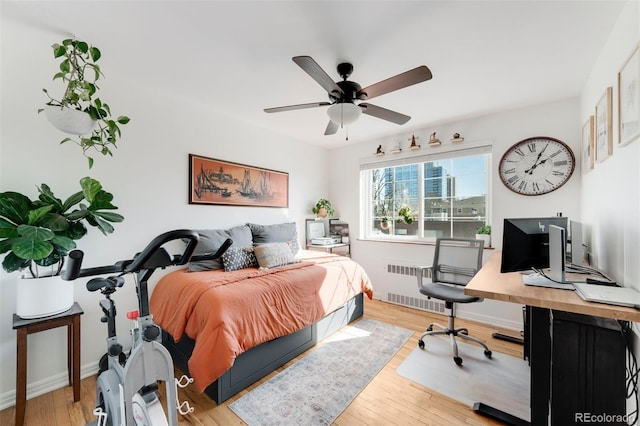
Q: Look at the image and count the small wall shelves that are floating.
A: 5